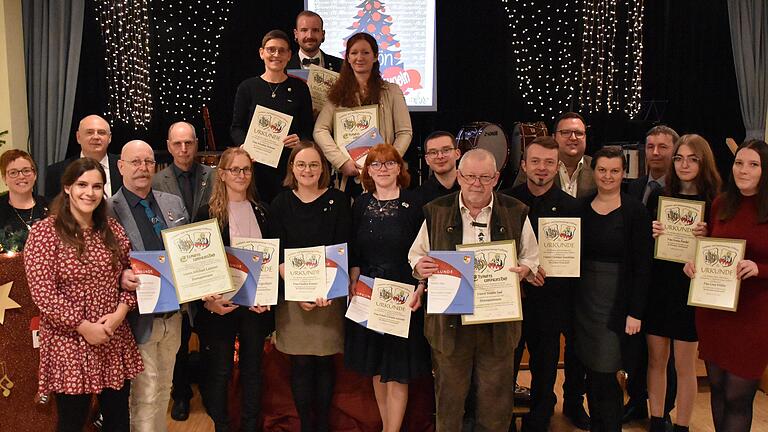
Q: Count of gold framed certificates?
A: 5